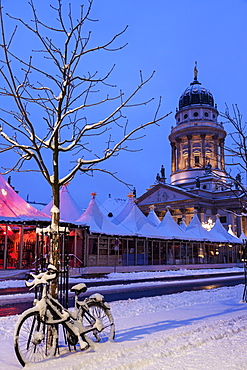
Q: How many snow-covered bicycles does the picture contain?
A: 1